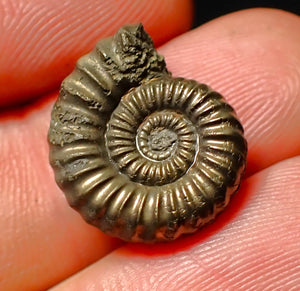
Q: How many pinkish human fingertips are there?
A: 3